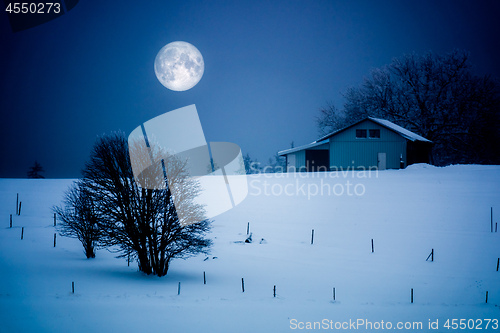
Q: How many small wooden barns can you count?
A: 1